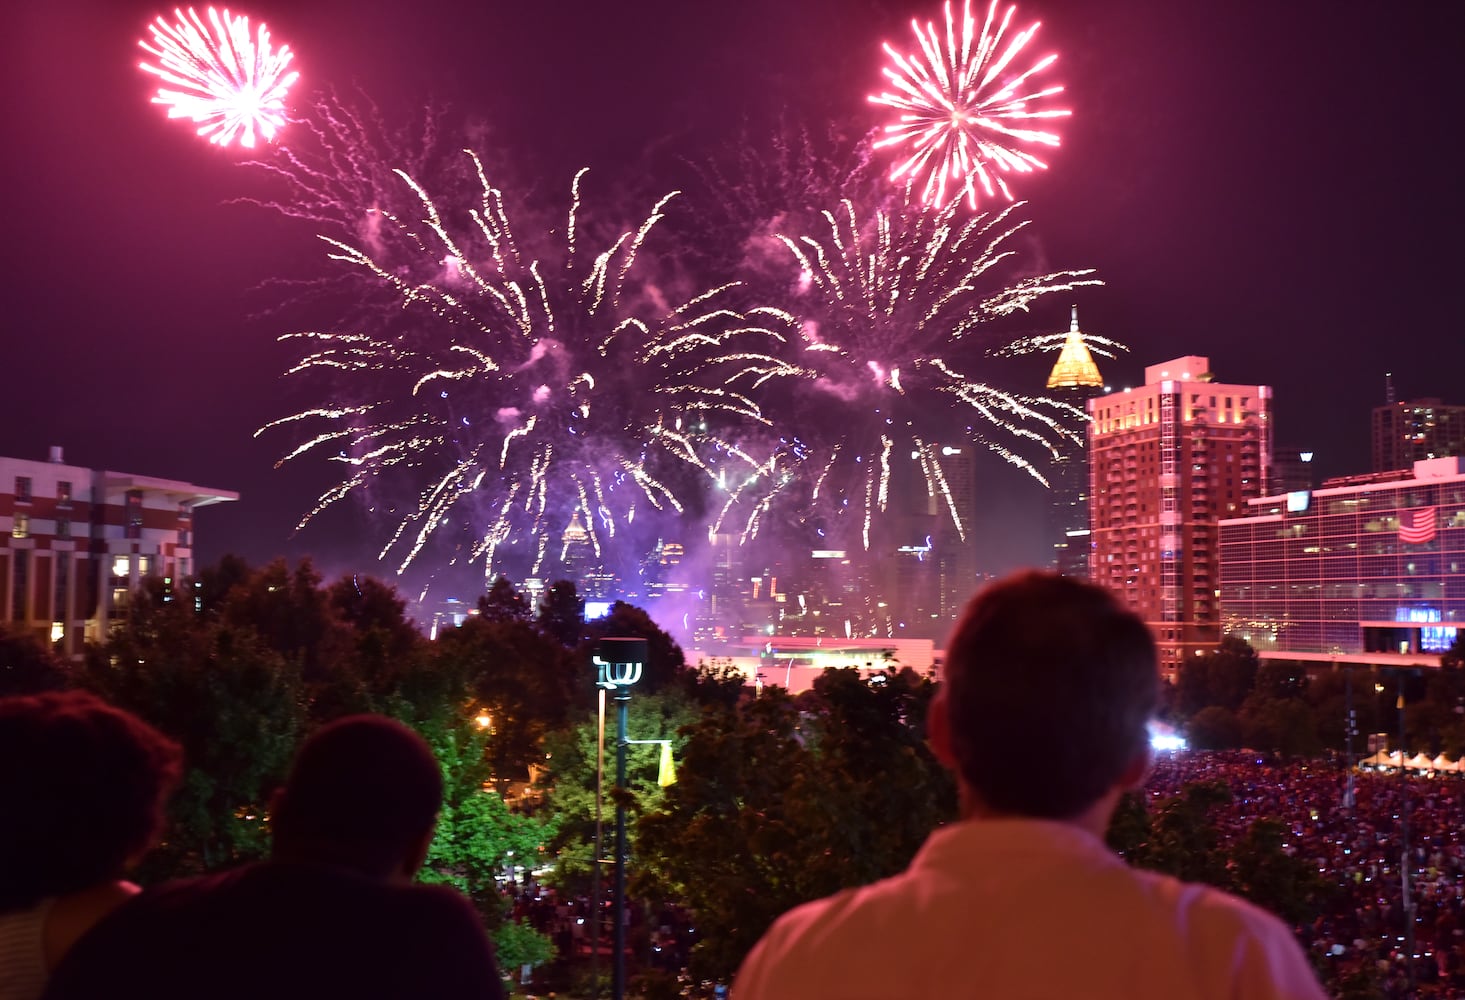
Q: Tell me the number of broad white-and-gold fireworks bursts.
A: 2